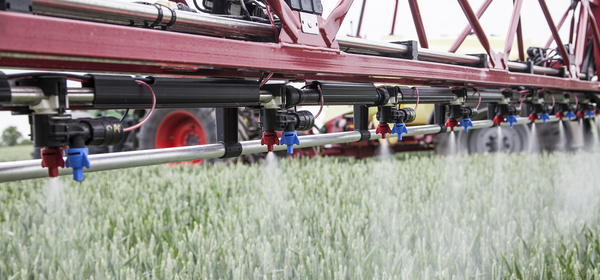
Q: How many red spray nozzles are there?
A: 9